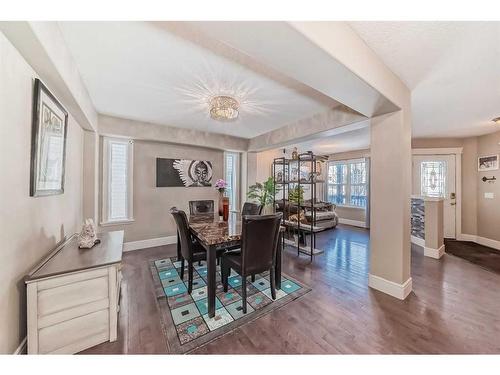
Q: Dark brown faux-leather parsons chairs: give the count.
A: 4